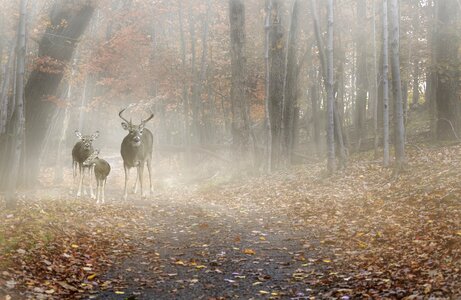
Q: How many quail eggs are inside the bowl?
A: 0